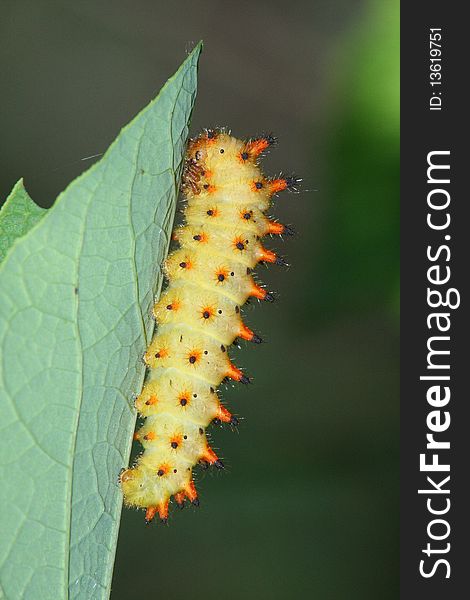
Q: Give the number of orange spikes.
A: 13